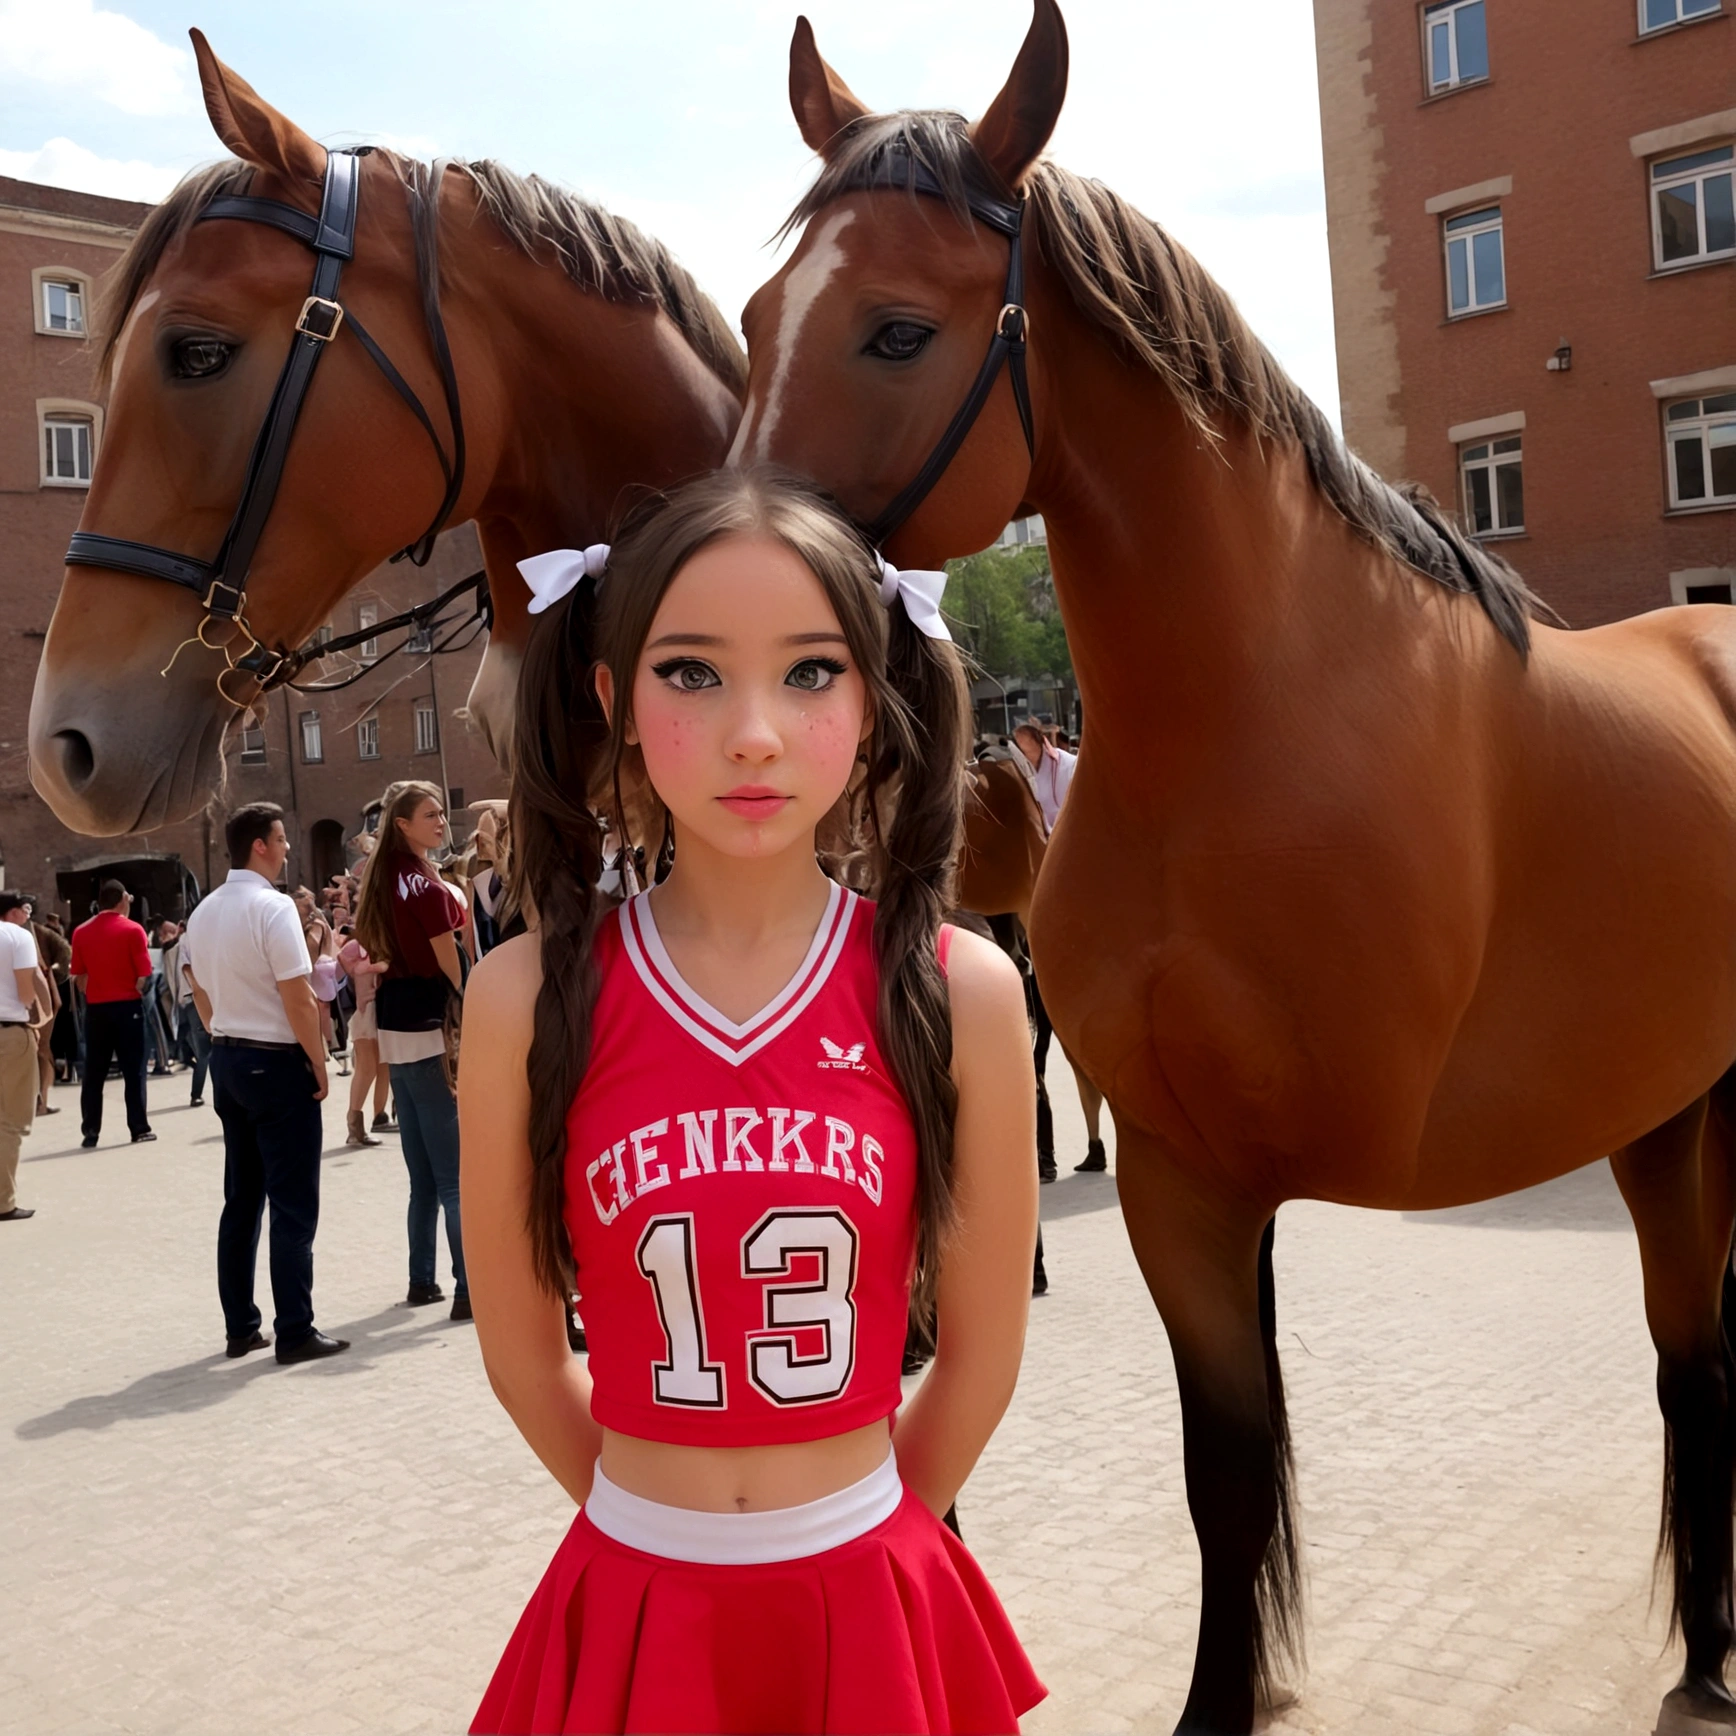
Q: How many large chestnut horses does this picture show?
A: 2